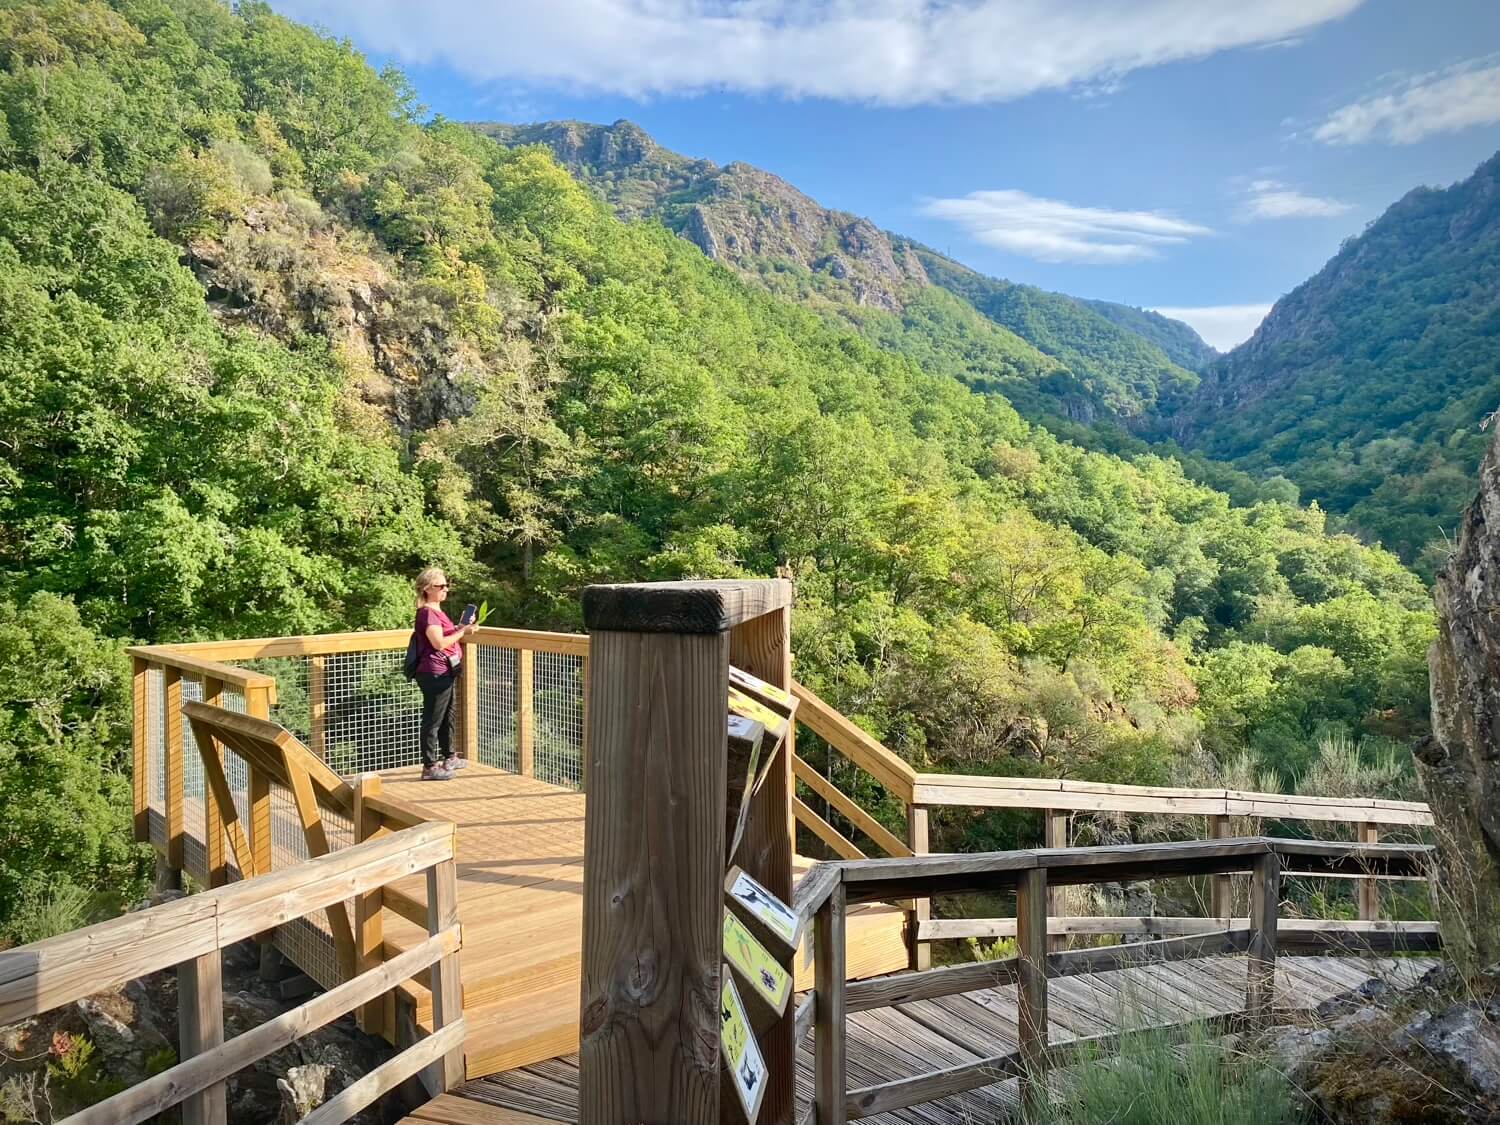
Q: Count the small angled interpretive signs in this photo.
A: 6